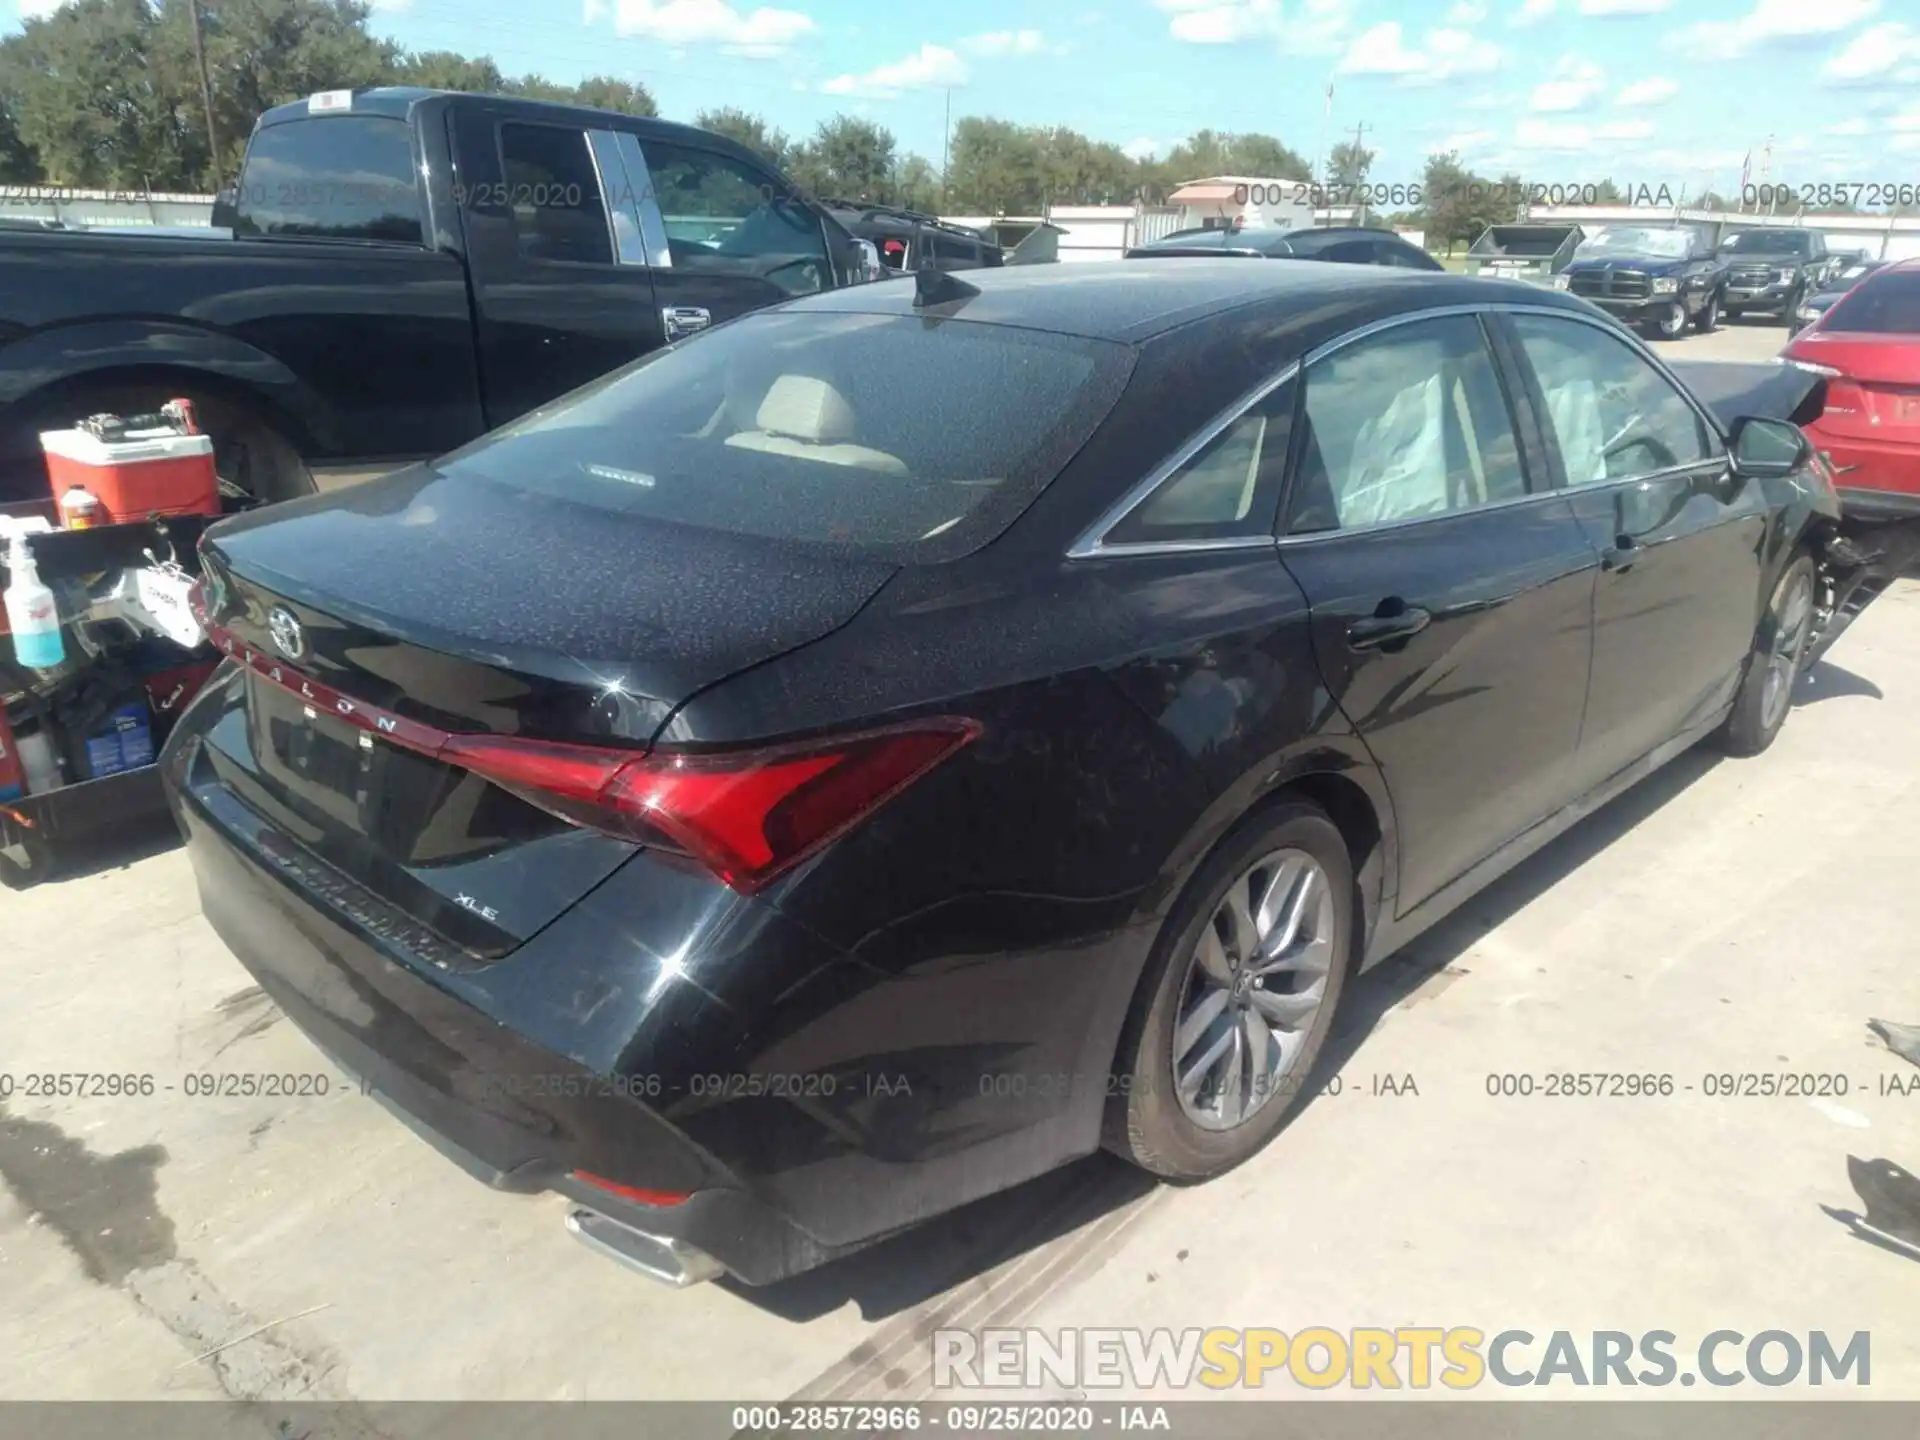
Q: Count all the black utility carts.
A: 1